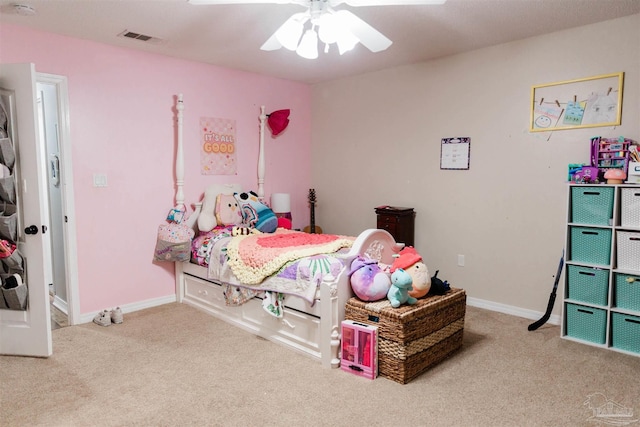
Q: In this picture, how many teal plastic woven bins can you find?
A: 6